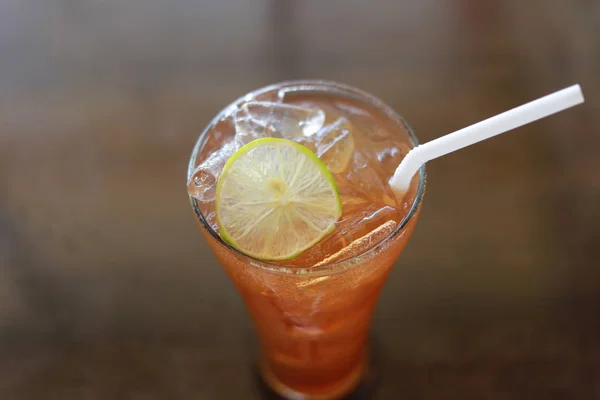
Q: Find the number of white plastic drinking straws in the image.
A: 1